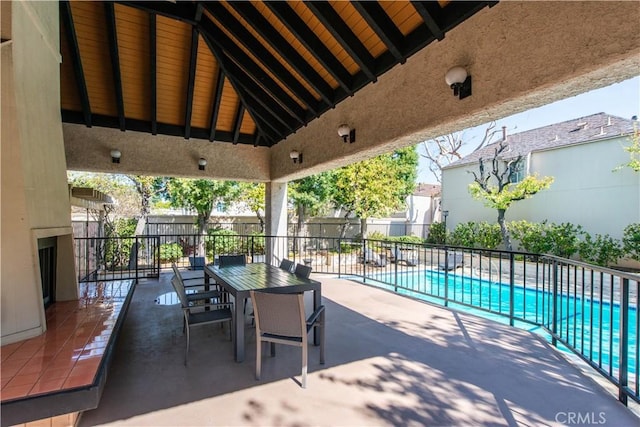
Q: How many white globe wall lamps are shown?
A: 5